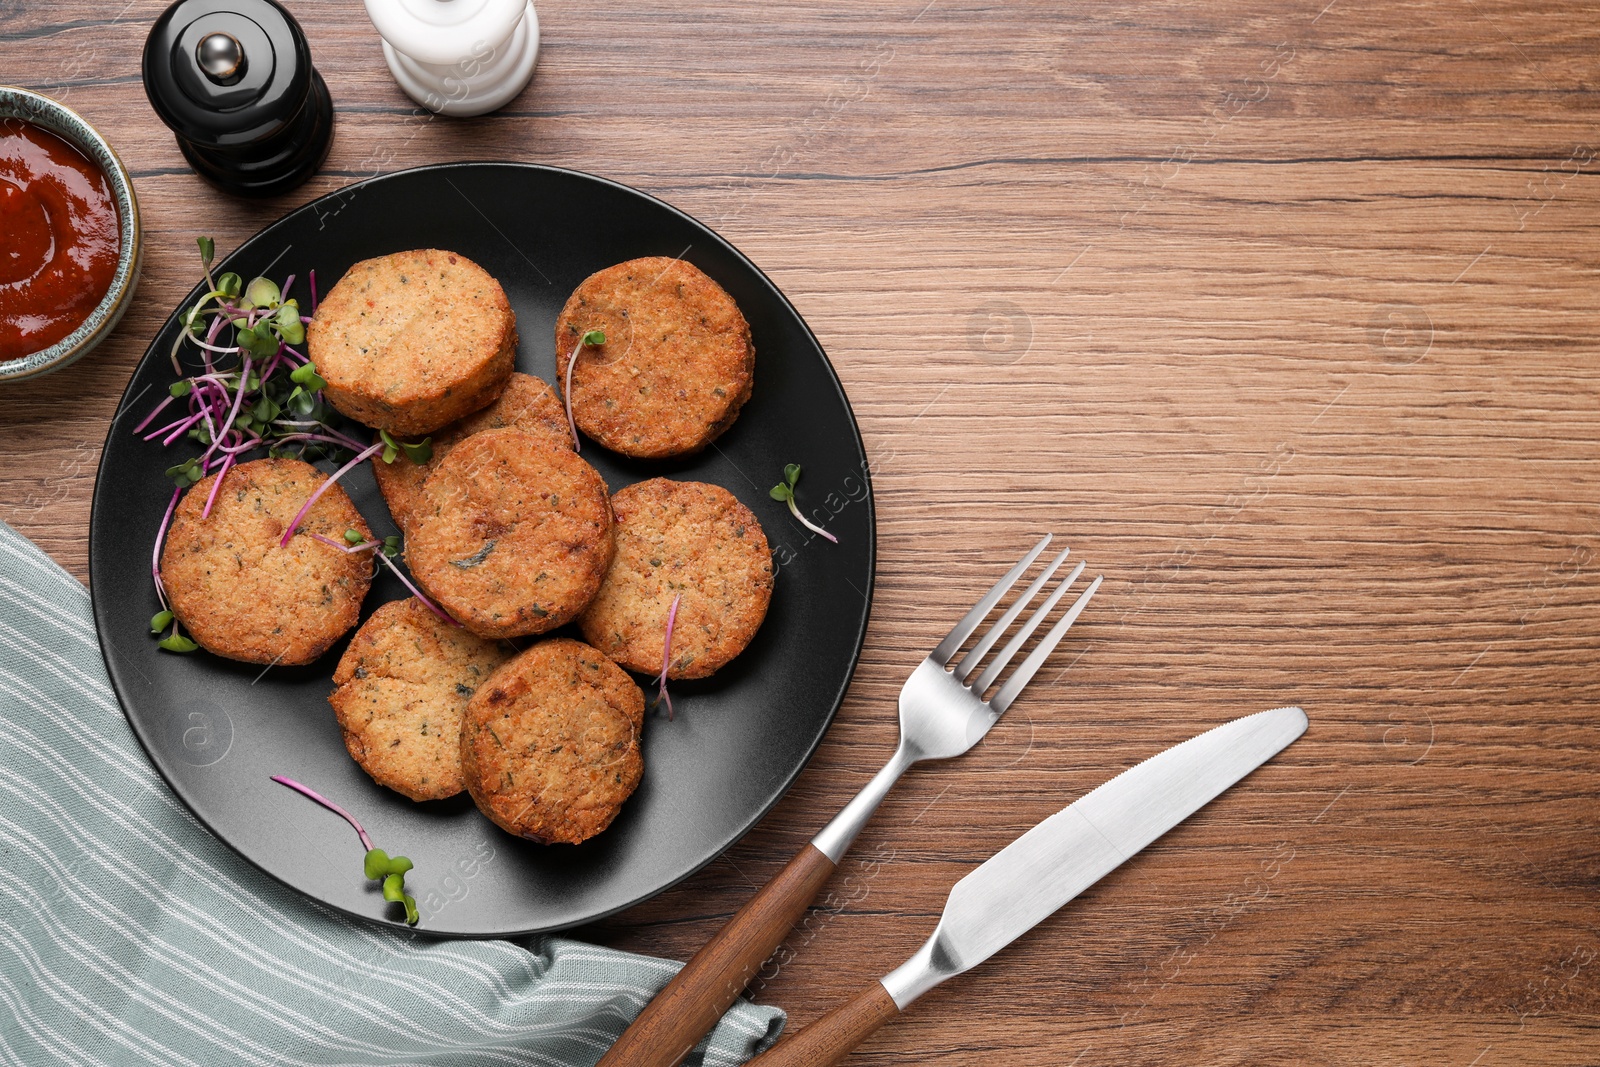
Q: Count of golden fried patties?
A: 8